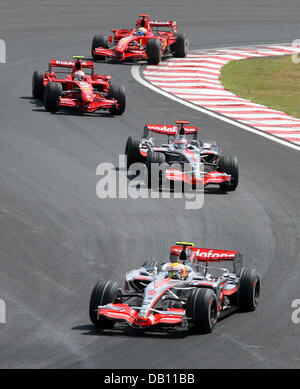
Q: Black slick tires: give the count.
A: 12